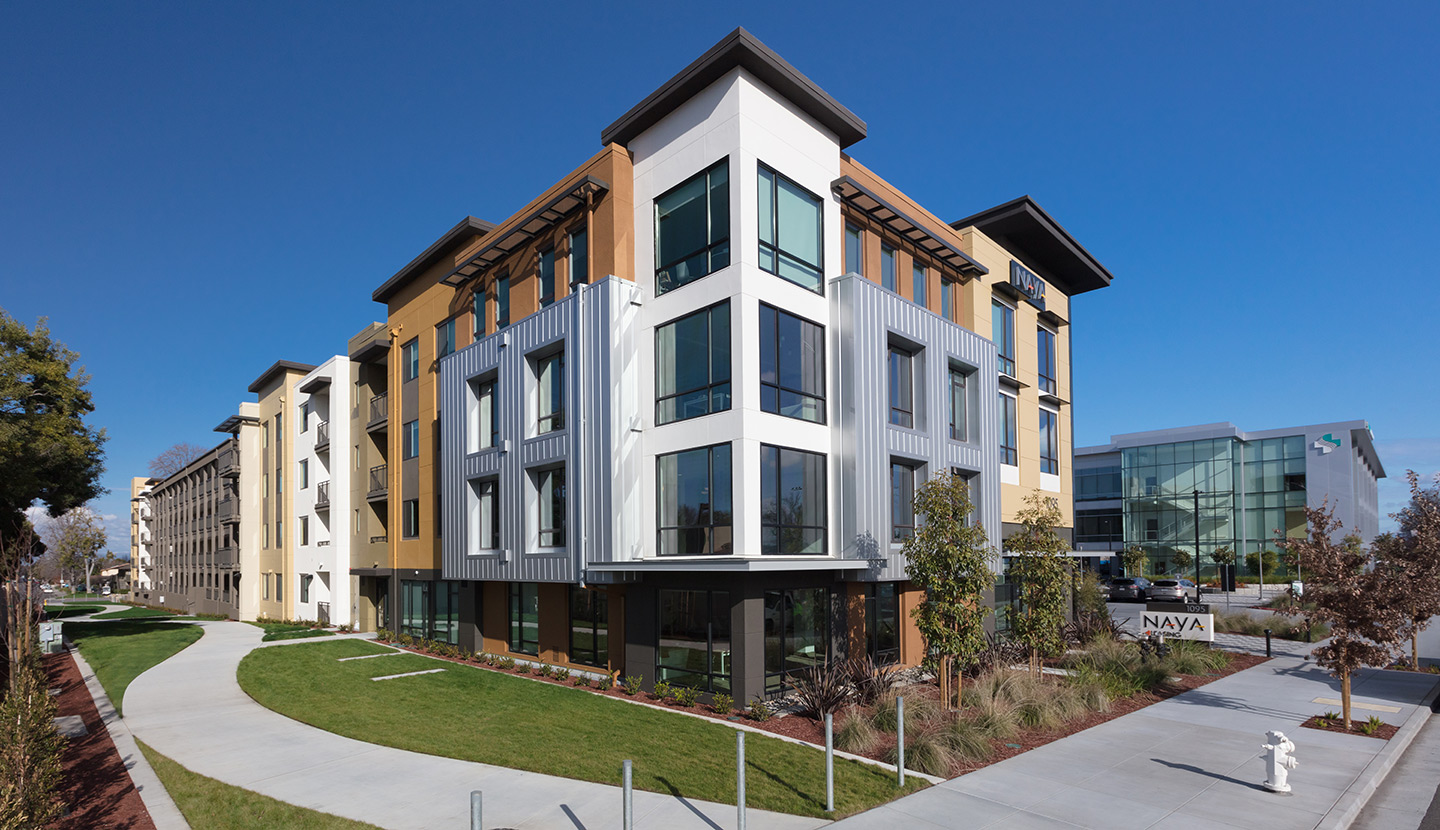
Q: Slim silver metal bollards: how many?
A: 5